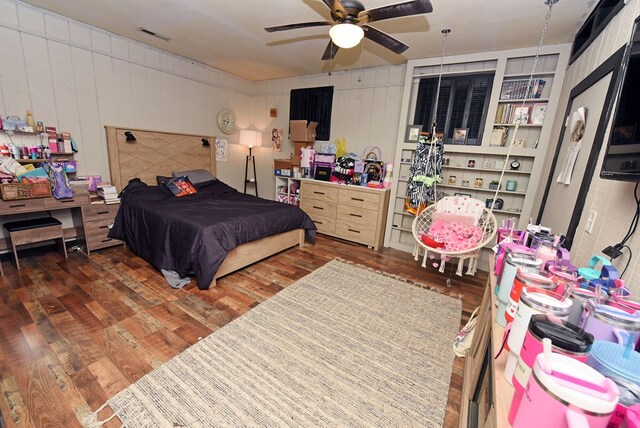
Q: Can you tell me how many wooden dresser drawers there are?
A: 6